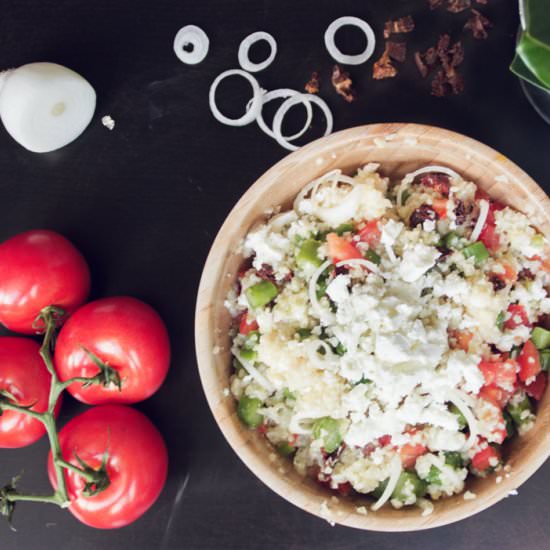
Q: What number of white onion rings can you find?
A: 6